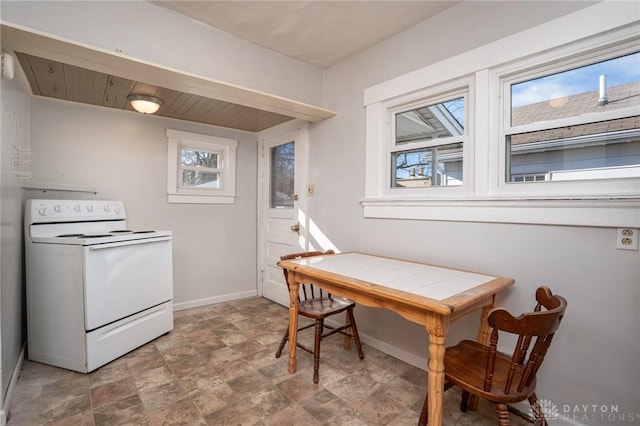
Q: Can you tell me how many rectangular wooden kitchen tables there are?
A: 1